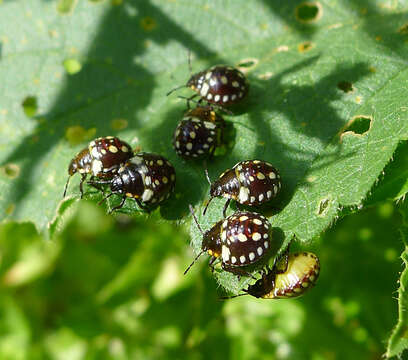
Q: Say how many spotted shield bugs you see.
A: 7